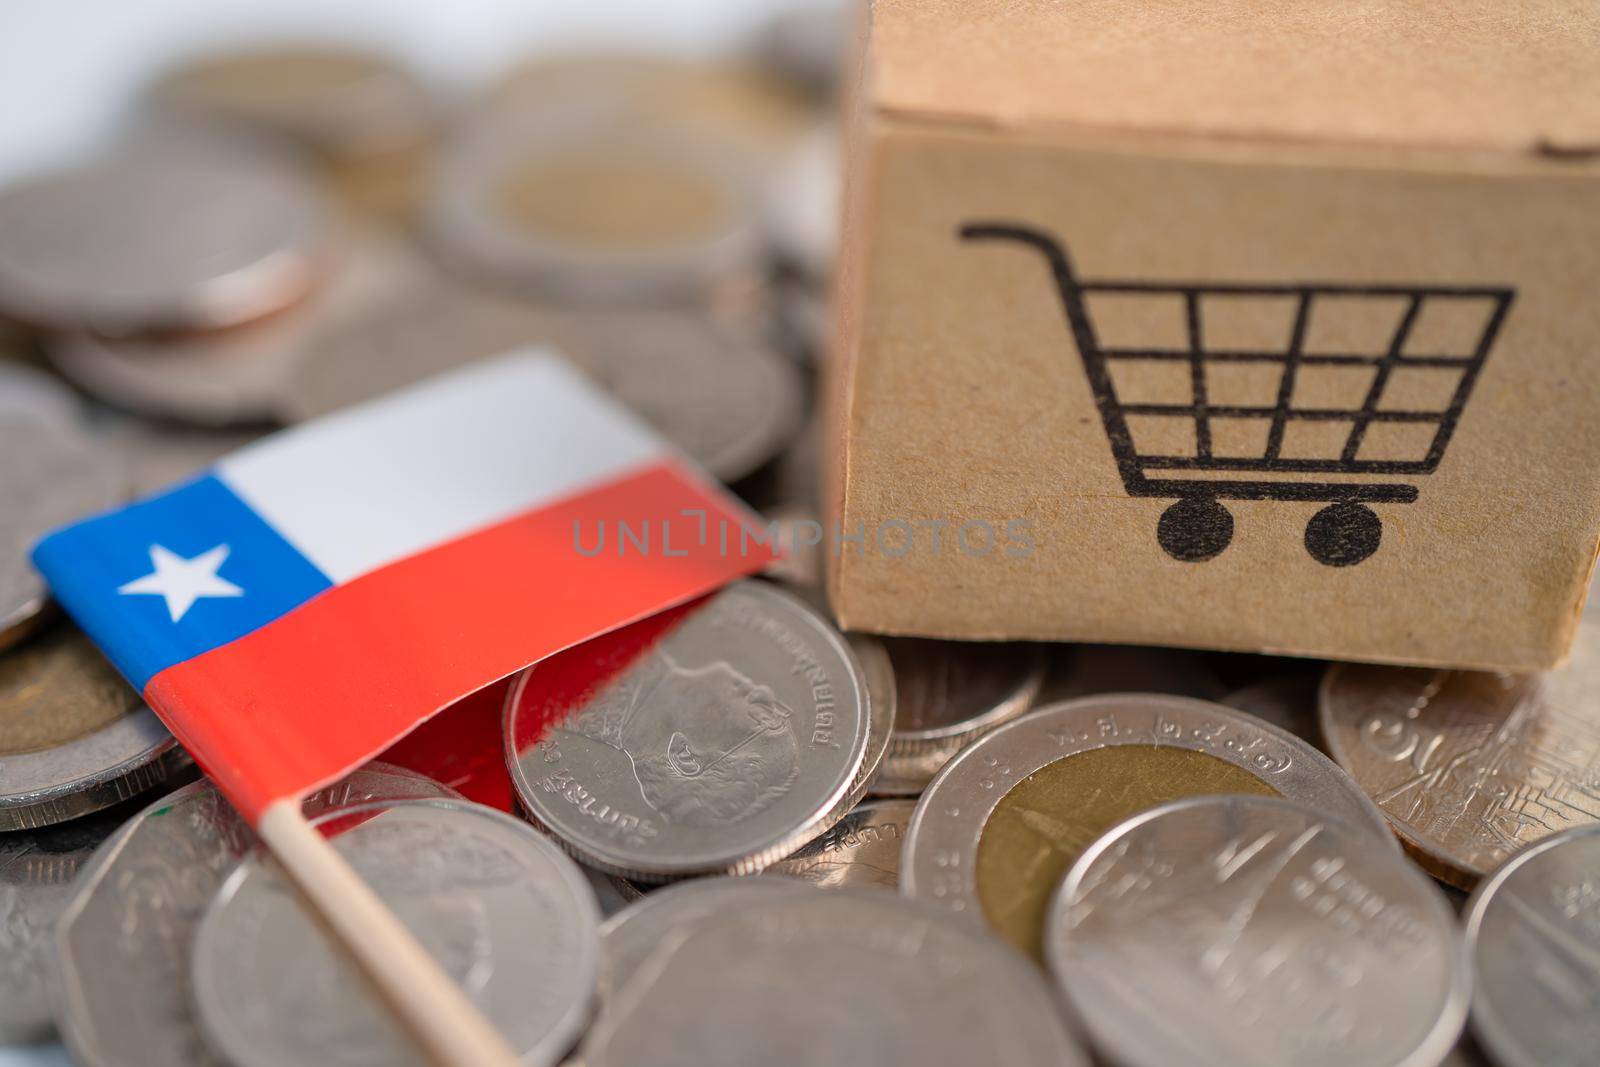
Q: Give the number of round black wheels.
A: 2